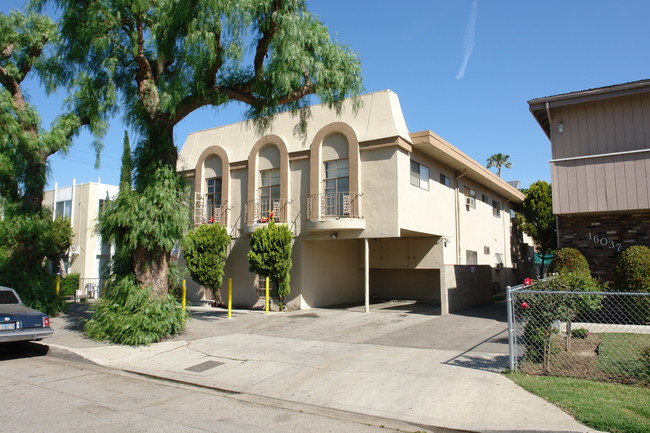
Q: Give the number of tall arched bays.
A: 3